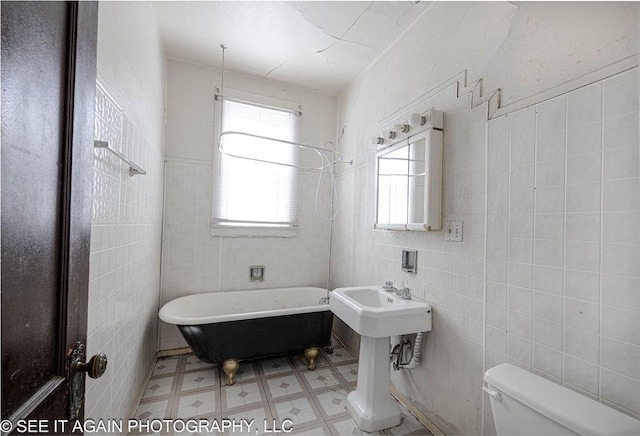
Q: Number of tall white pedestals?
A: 1